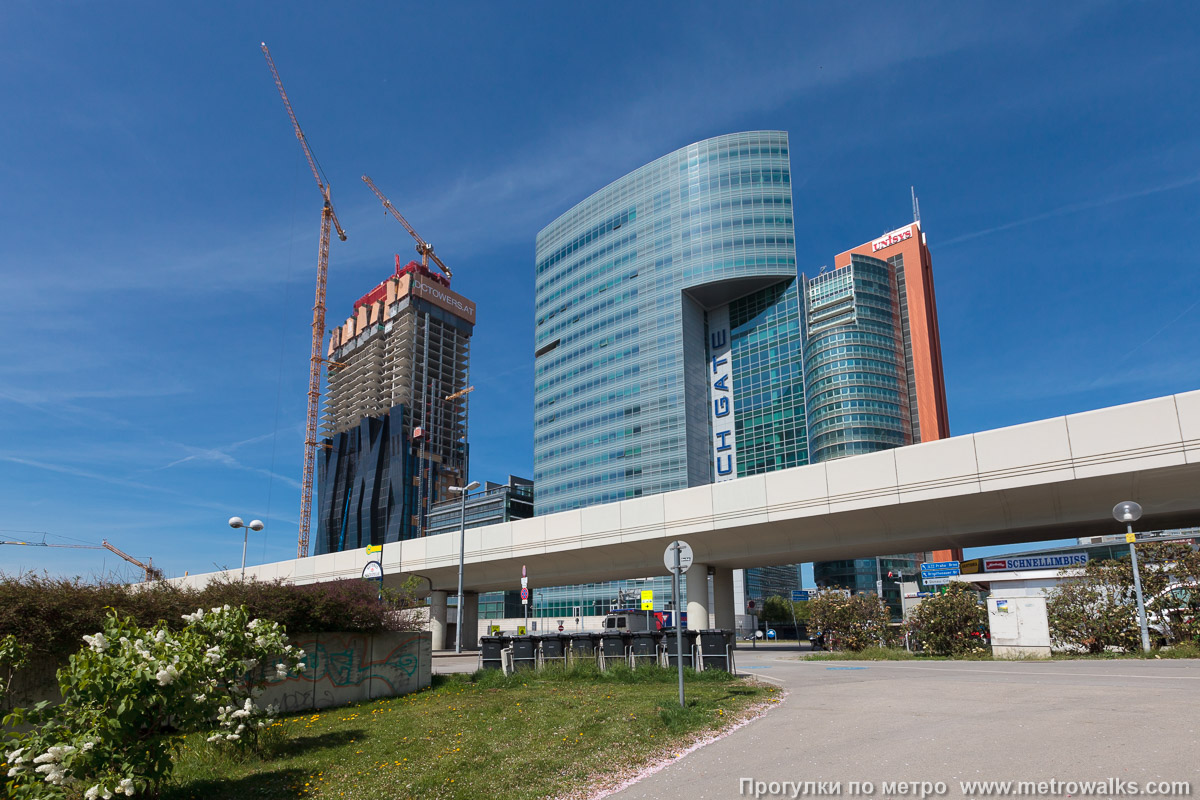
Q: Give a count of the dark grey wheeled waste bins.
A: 8